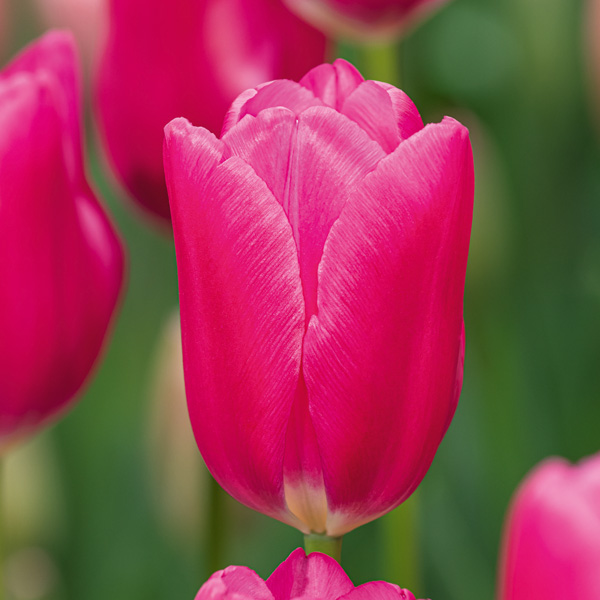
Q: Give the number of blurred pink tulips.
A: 4